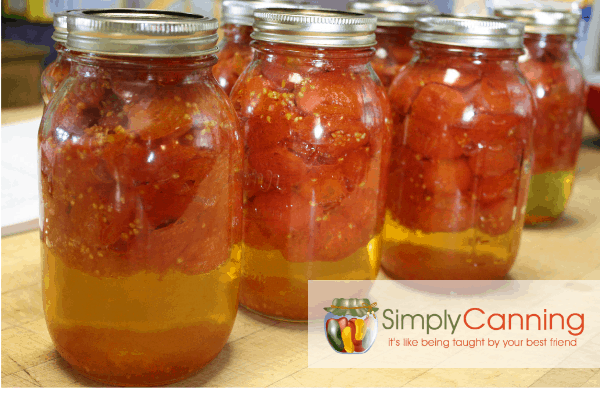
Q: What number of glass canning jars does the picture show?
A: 7